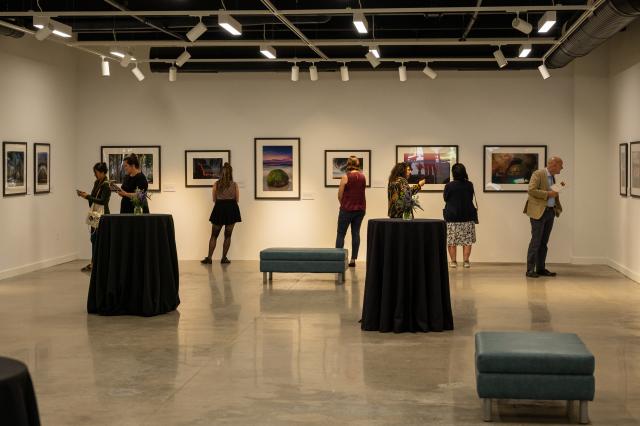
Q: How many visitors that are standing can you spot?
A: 7